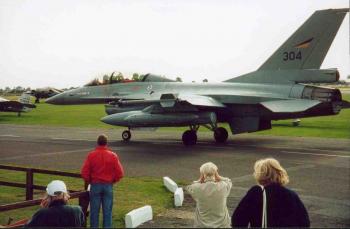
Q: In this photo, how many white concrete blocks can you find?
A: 3